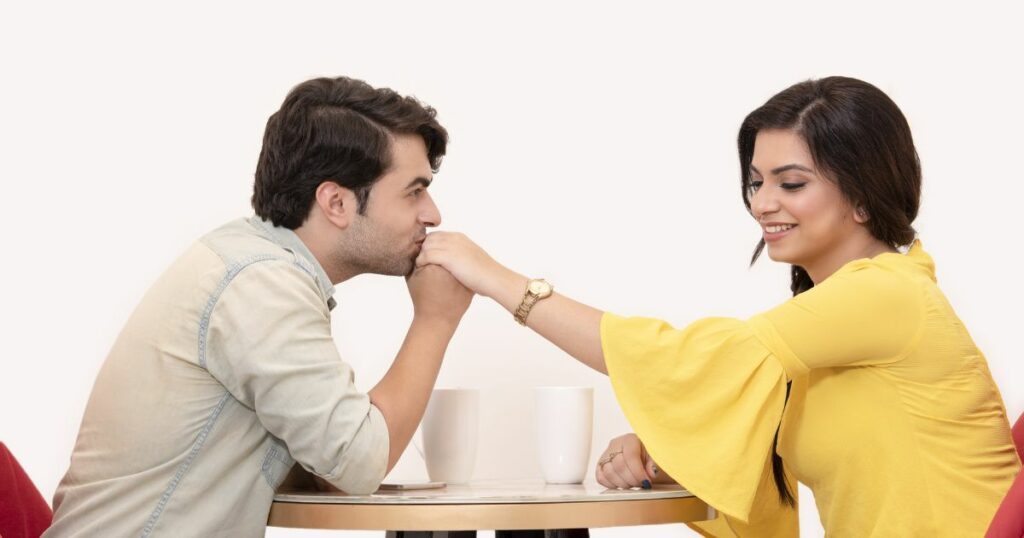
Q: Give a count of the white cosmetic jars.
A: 0